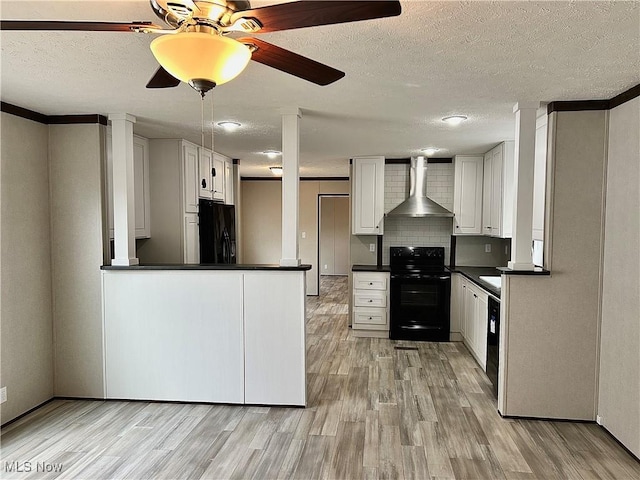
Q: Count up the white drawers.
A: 3